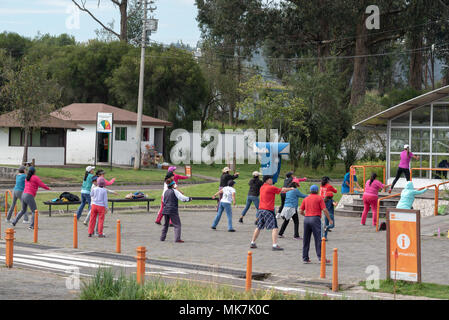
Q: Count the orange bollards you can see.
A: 8